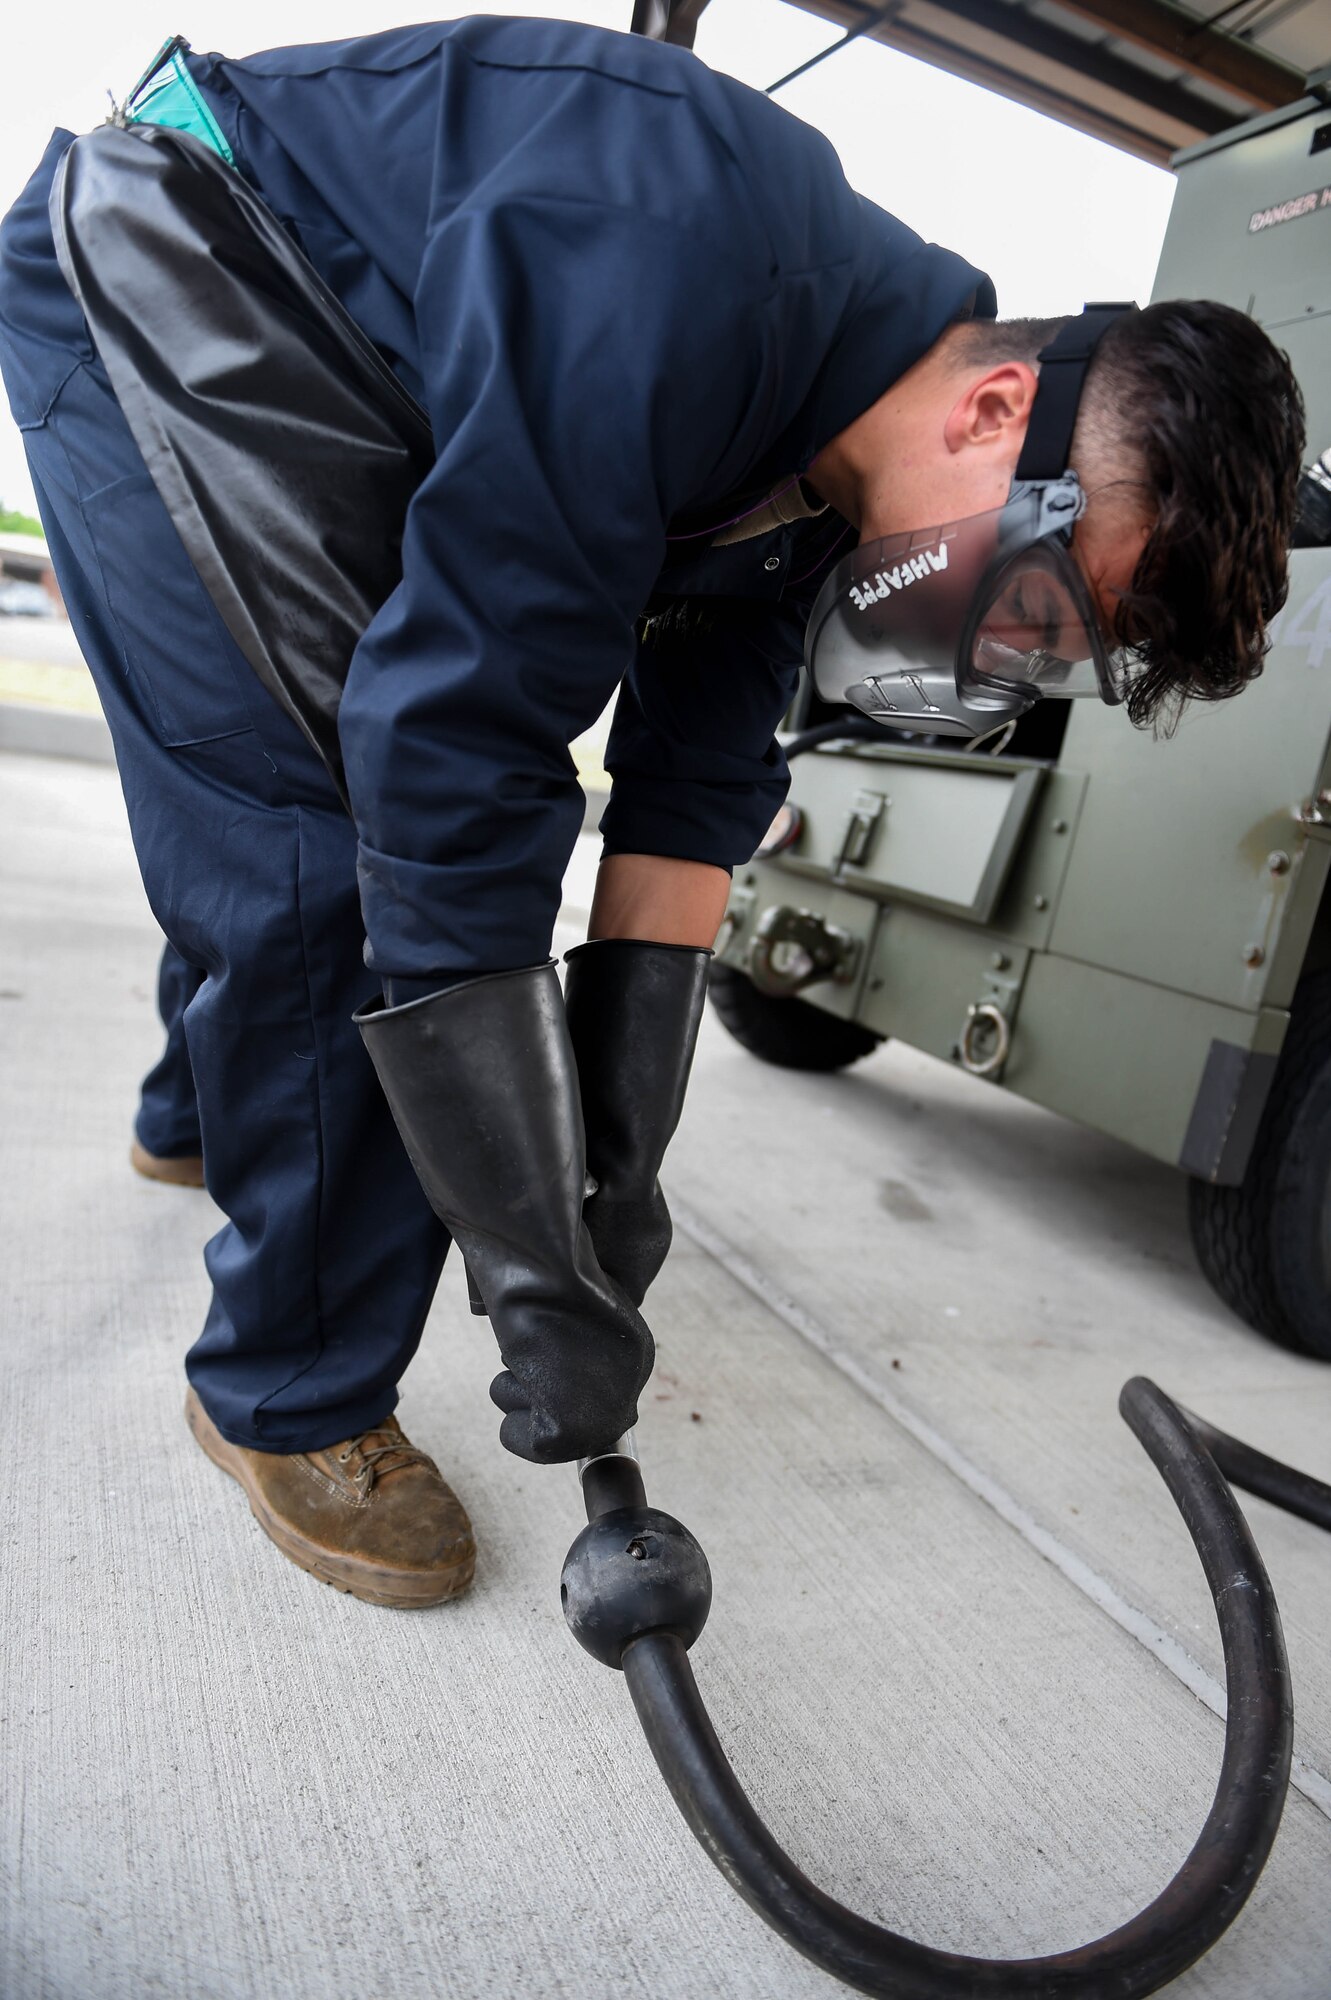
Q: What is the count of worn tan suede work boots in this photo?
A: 2